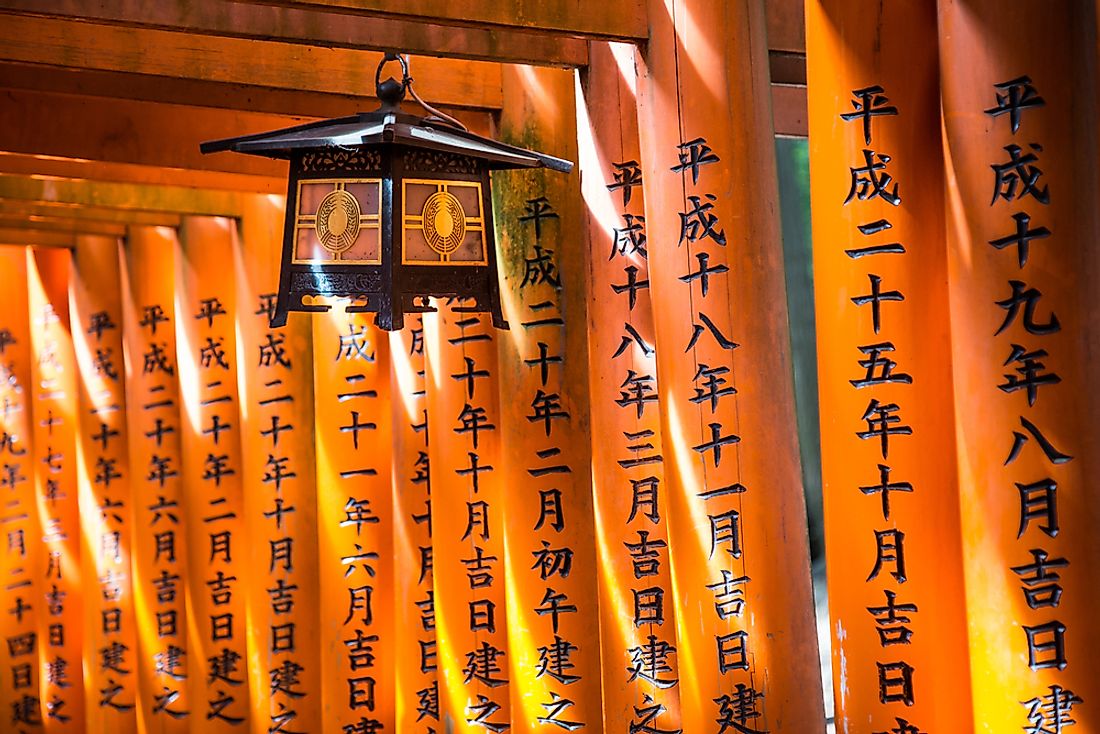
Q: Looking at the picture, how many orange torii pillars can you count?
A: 14